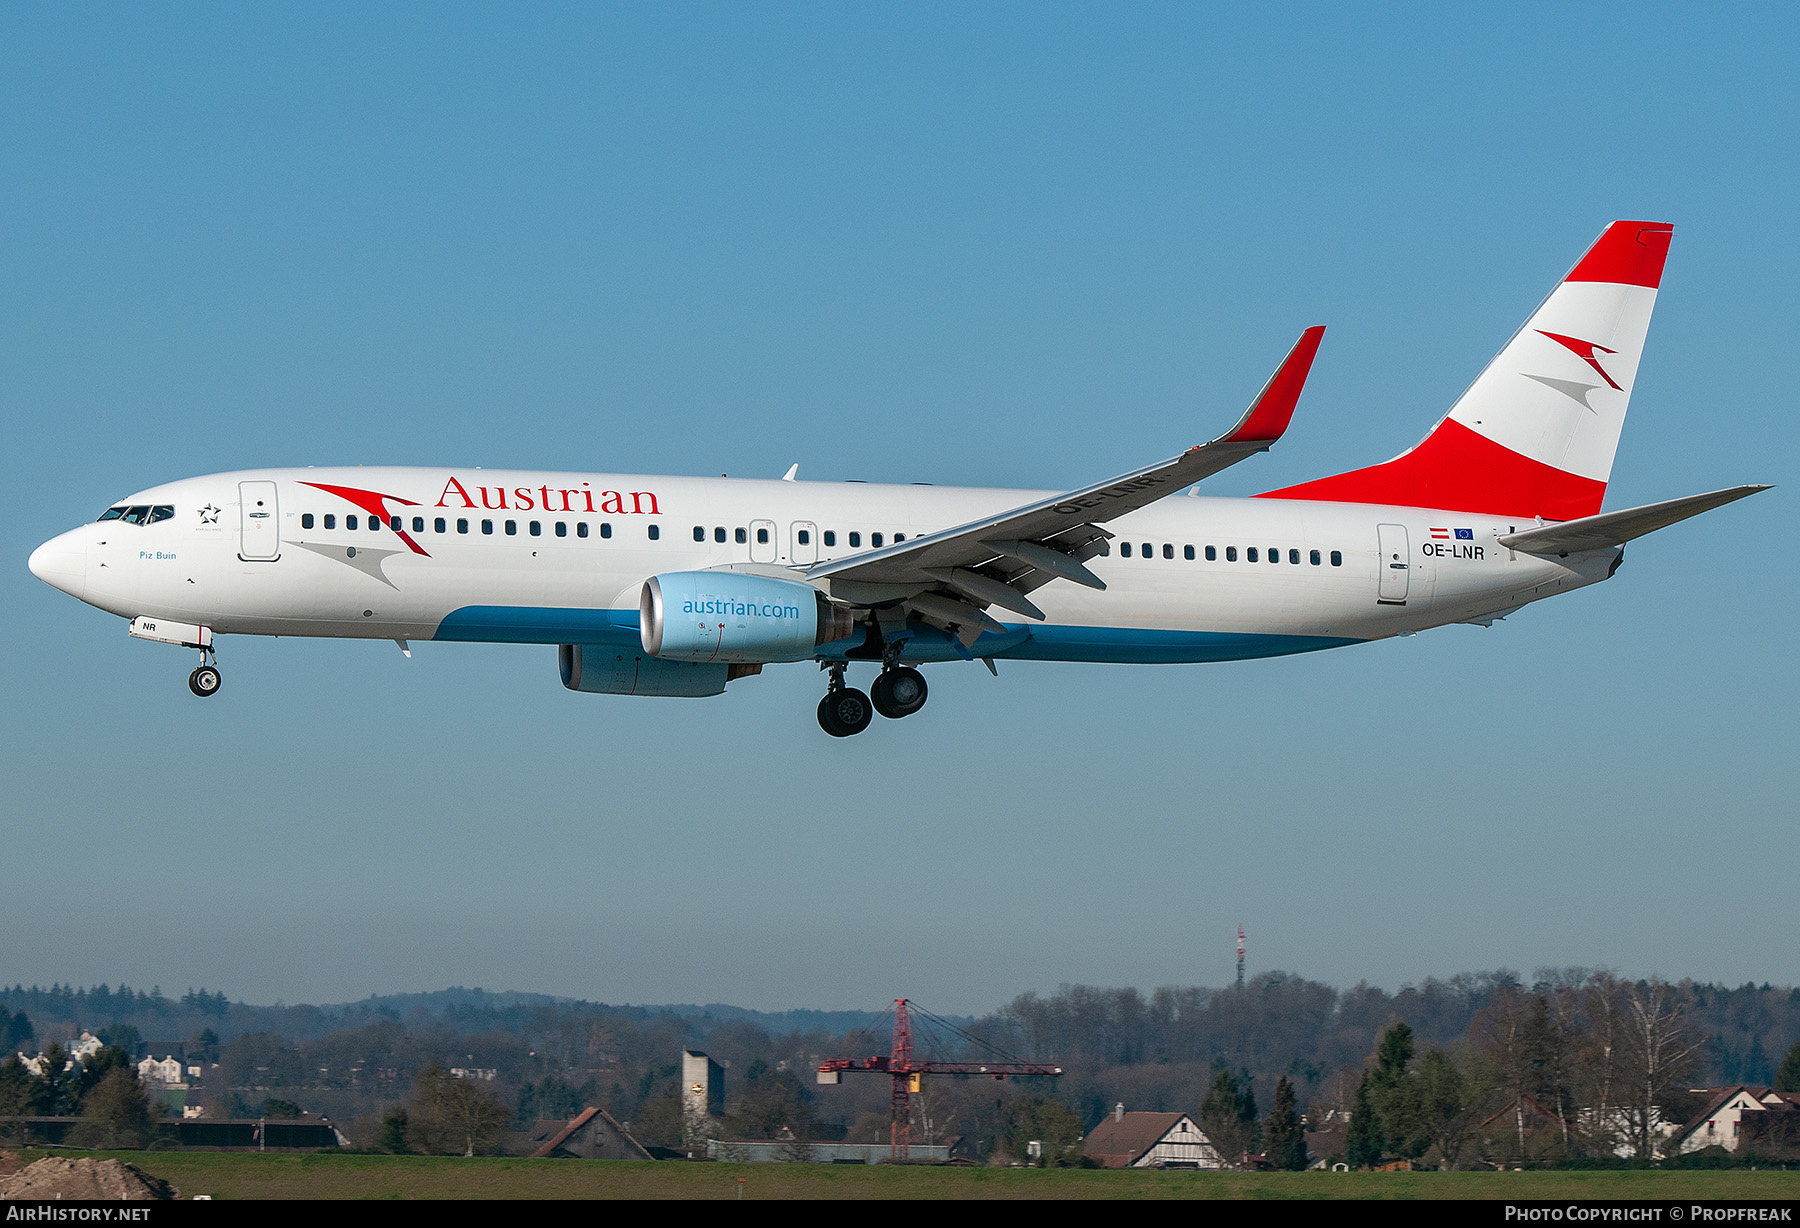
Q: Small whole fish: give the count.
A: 0